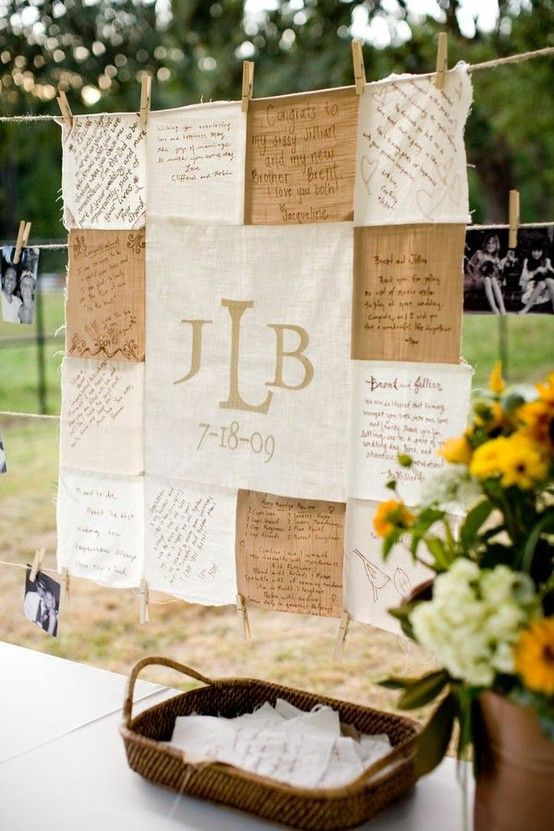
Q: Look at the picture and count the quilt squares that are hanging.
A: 13